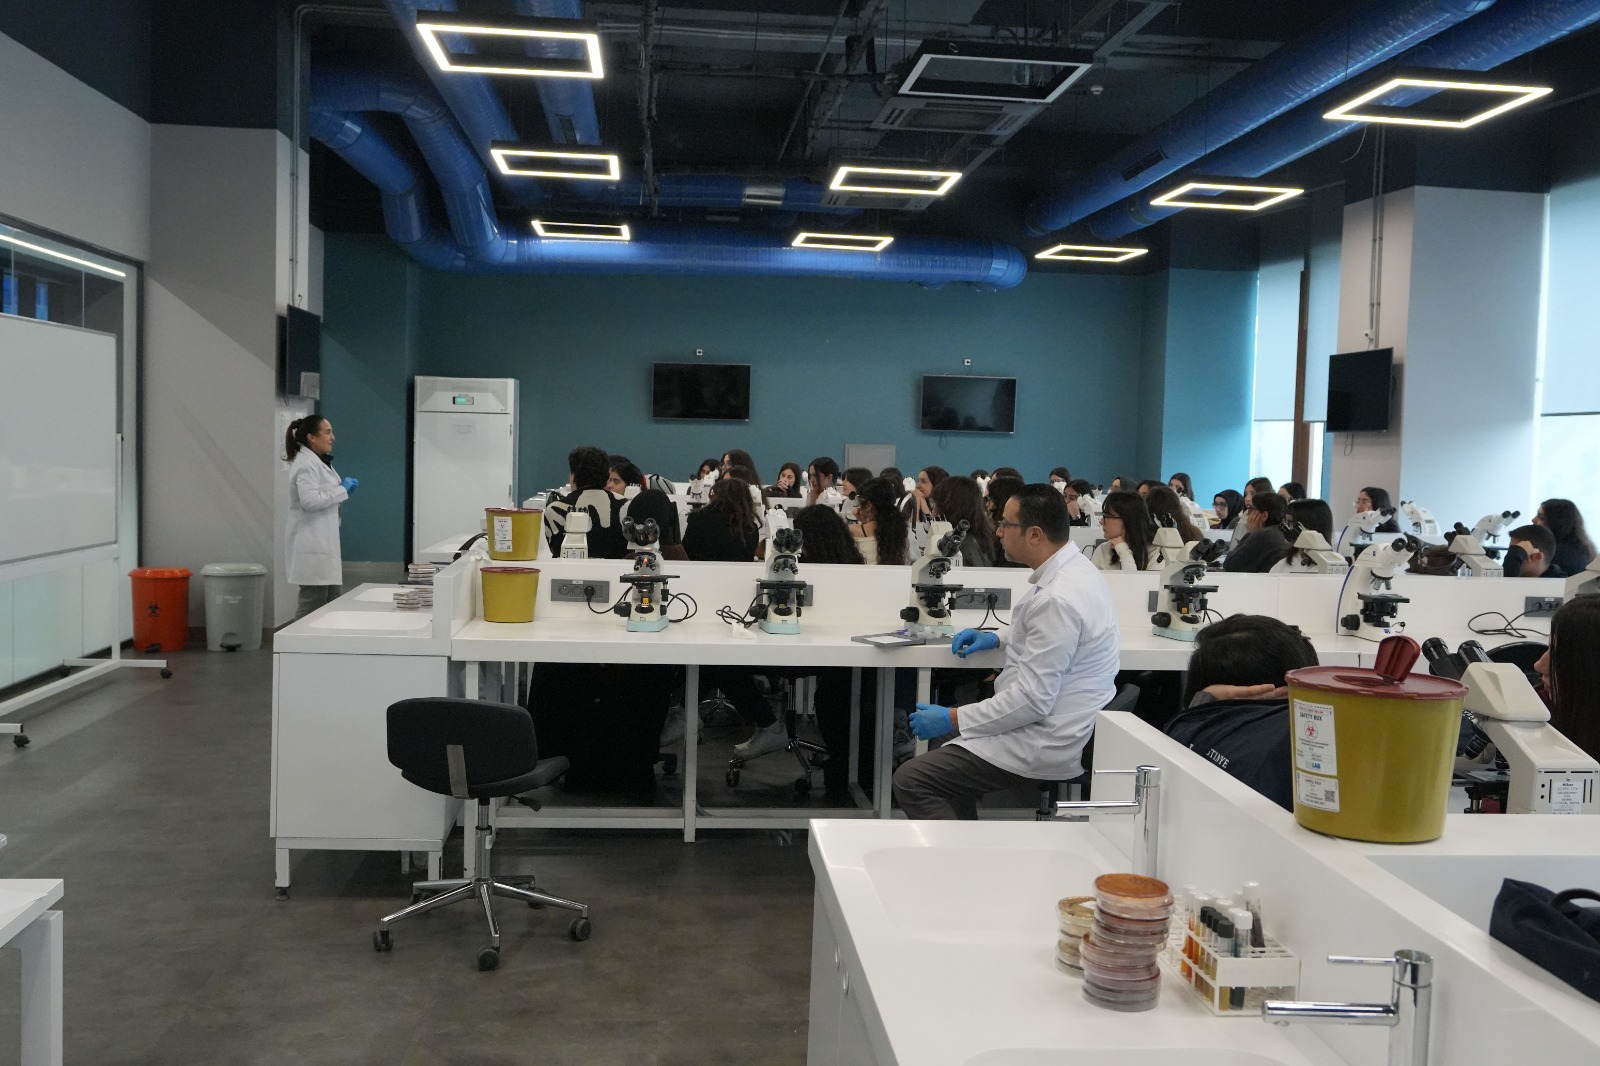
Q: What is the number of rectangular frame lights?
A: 9